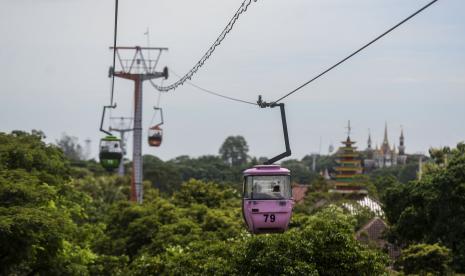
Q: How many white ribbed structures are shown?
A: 1